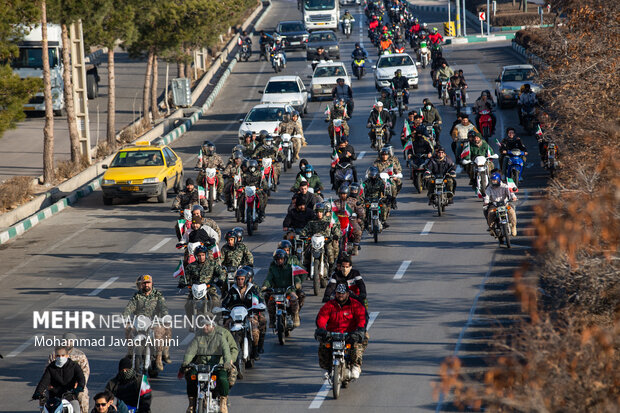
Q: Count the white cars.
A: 4